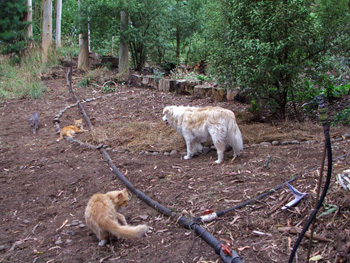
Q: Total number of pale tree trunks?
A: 5